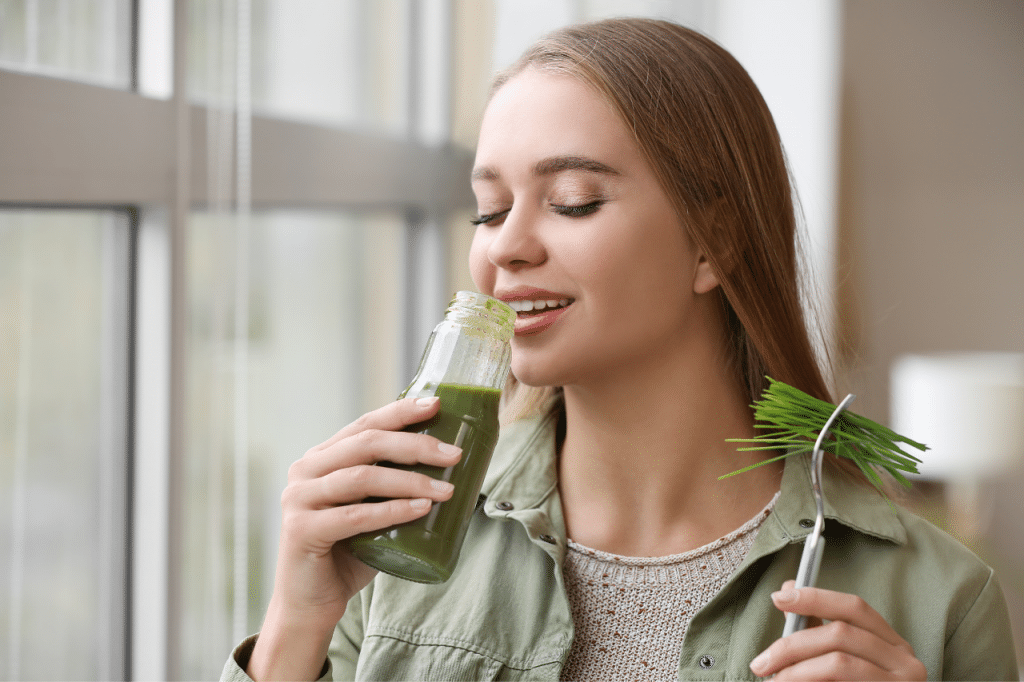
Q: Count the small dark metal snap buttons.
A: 4